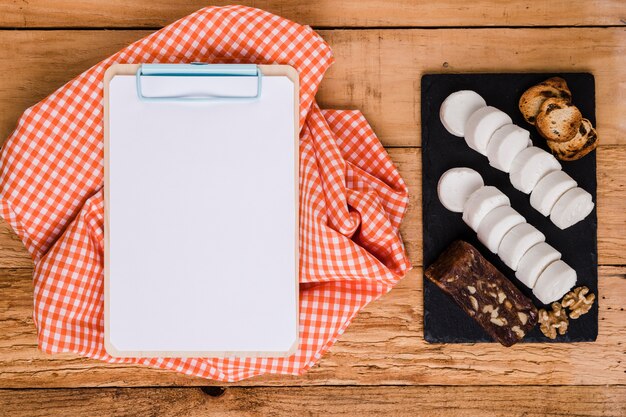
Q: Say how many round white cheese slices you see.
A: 12